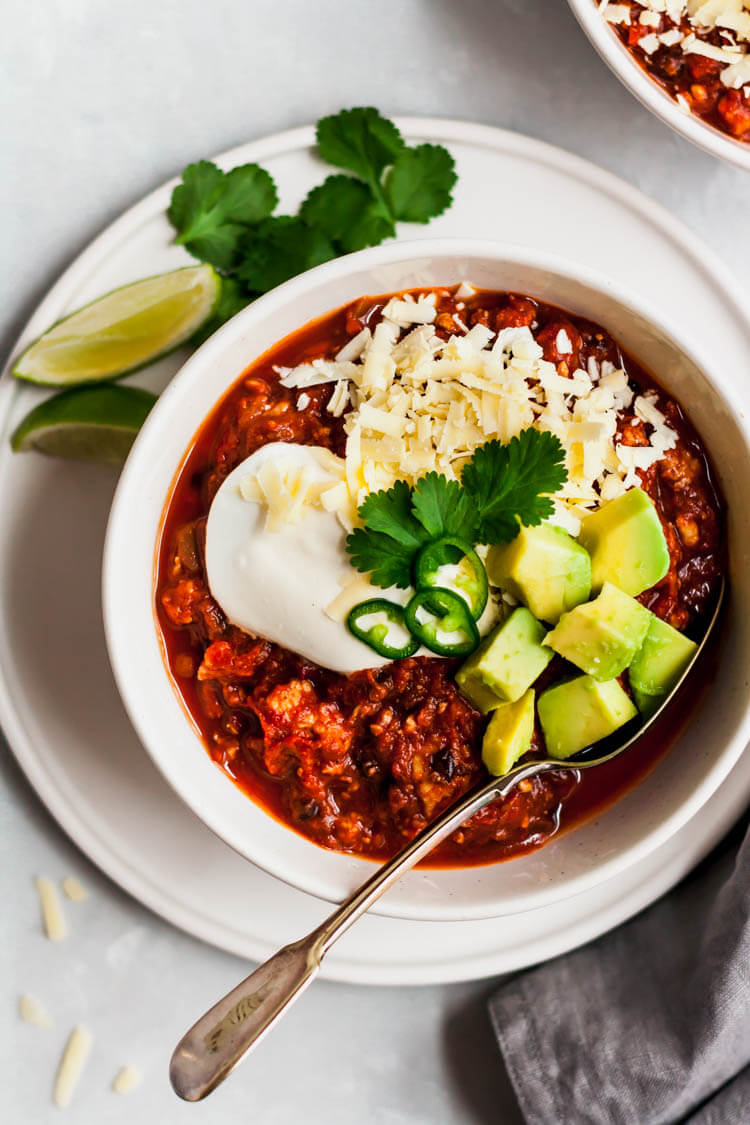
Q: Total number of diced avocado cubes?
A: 7